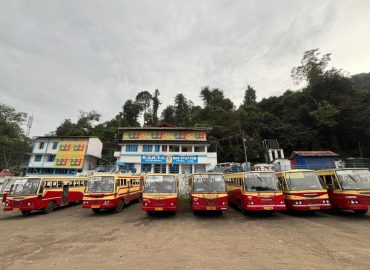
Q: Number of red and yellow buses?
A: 7